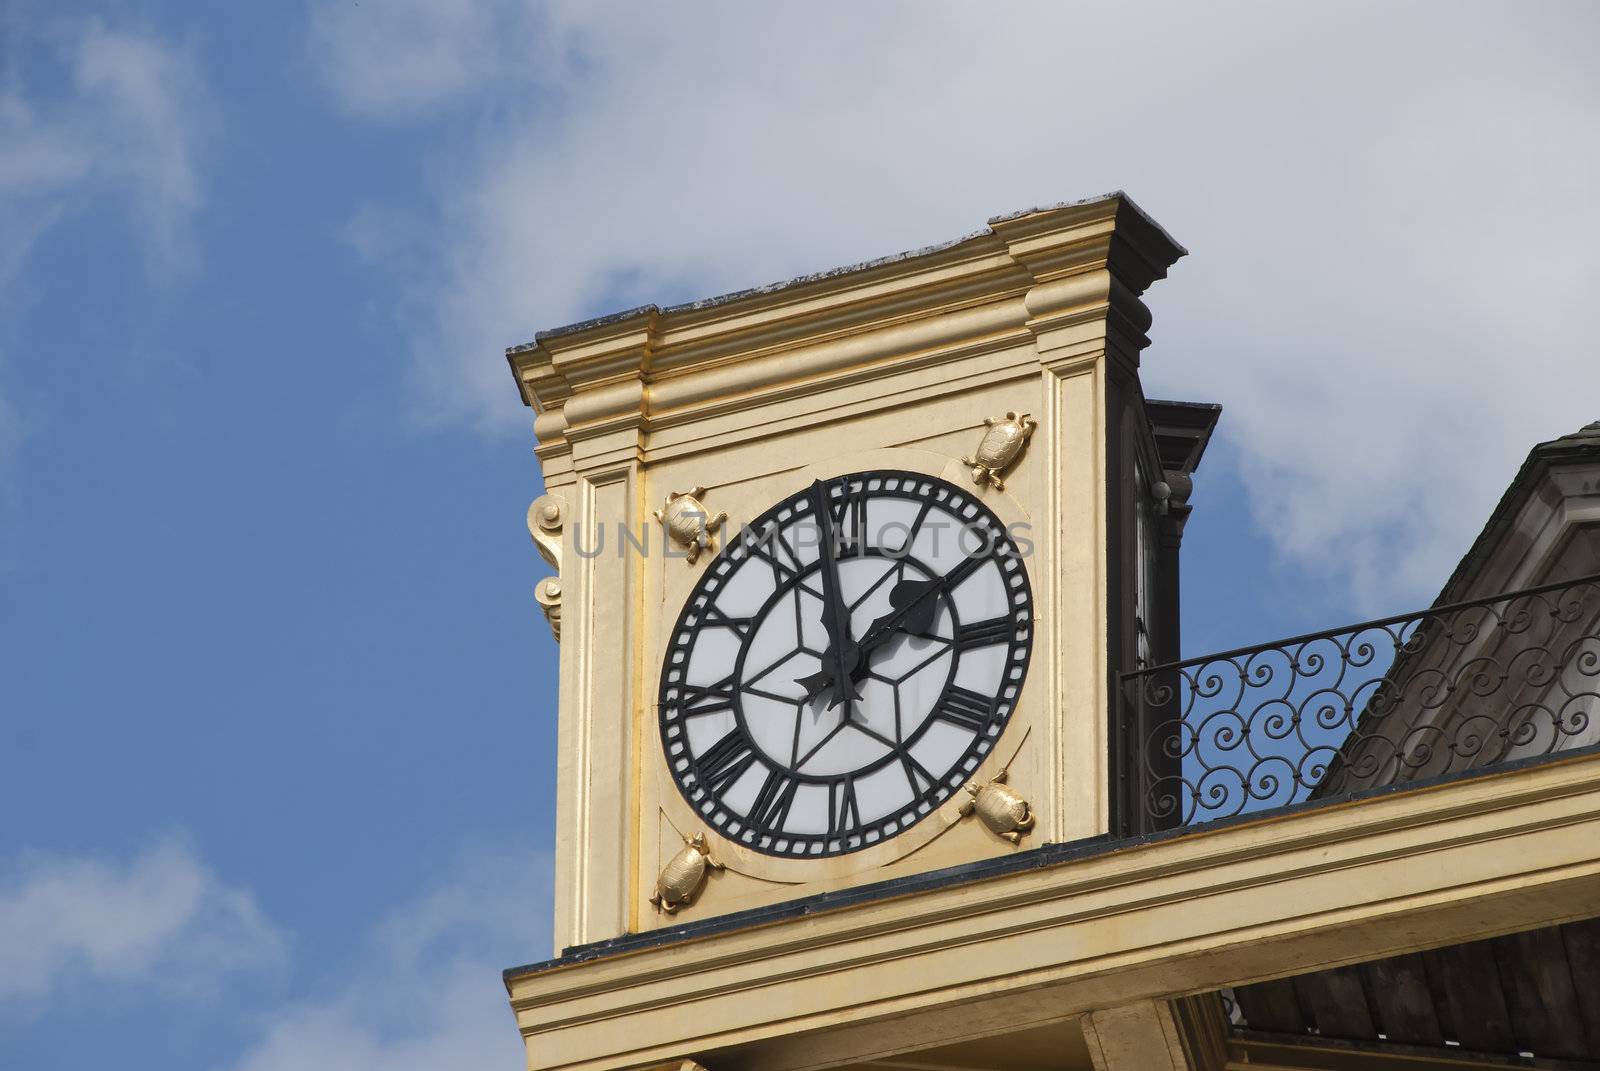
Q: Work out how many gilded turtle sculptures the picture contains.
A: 4